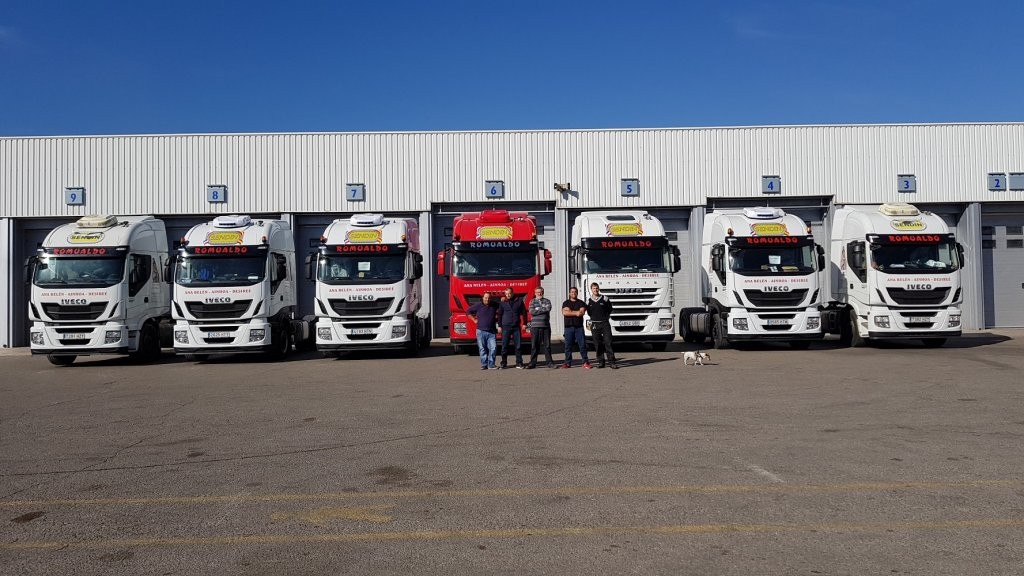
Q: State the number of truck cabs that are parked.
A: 7